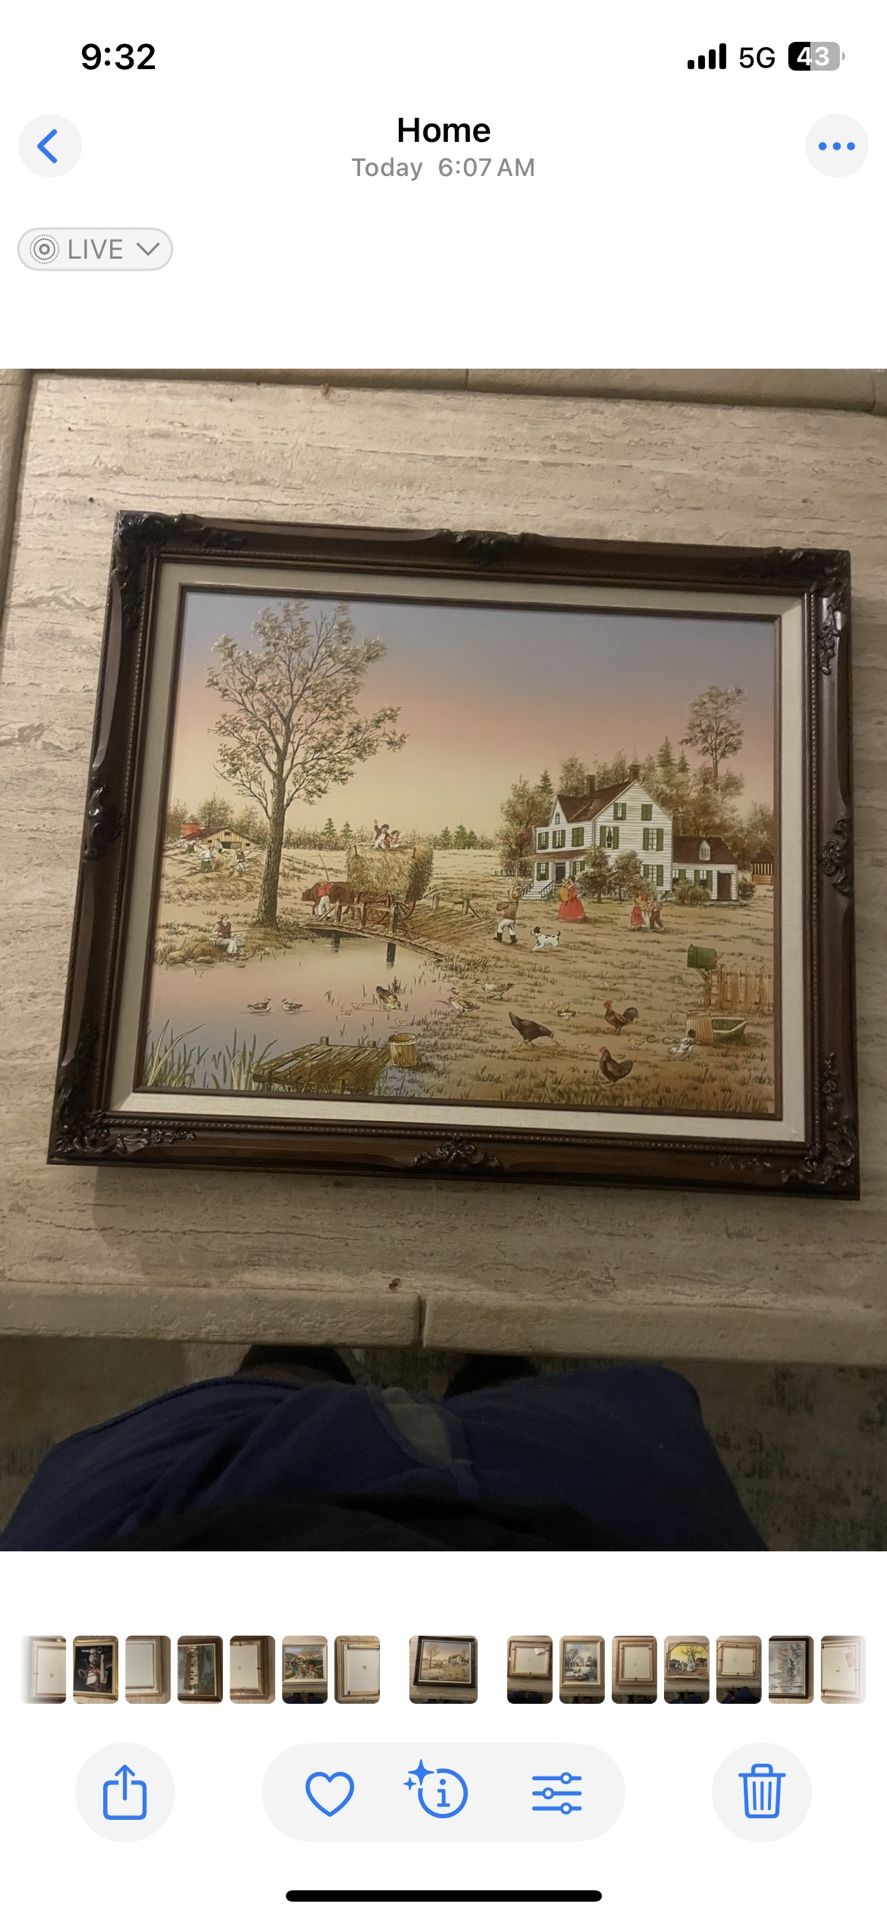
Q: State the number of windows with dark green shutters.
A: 12